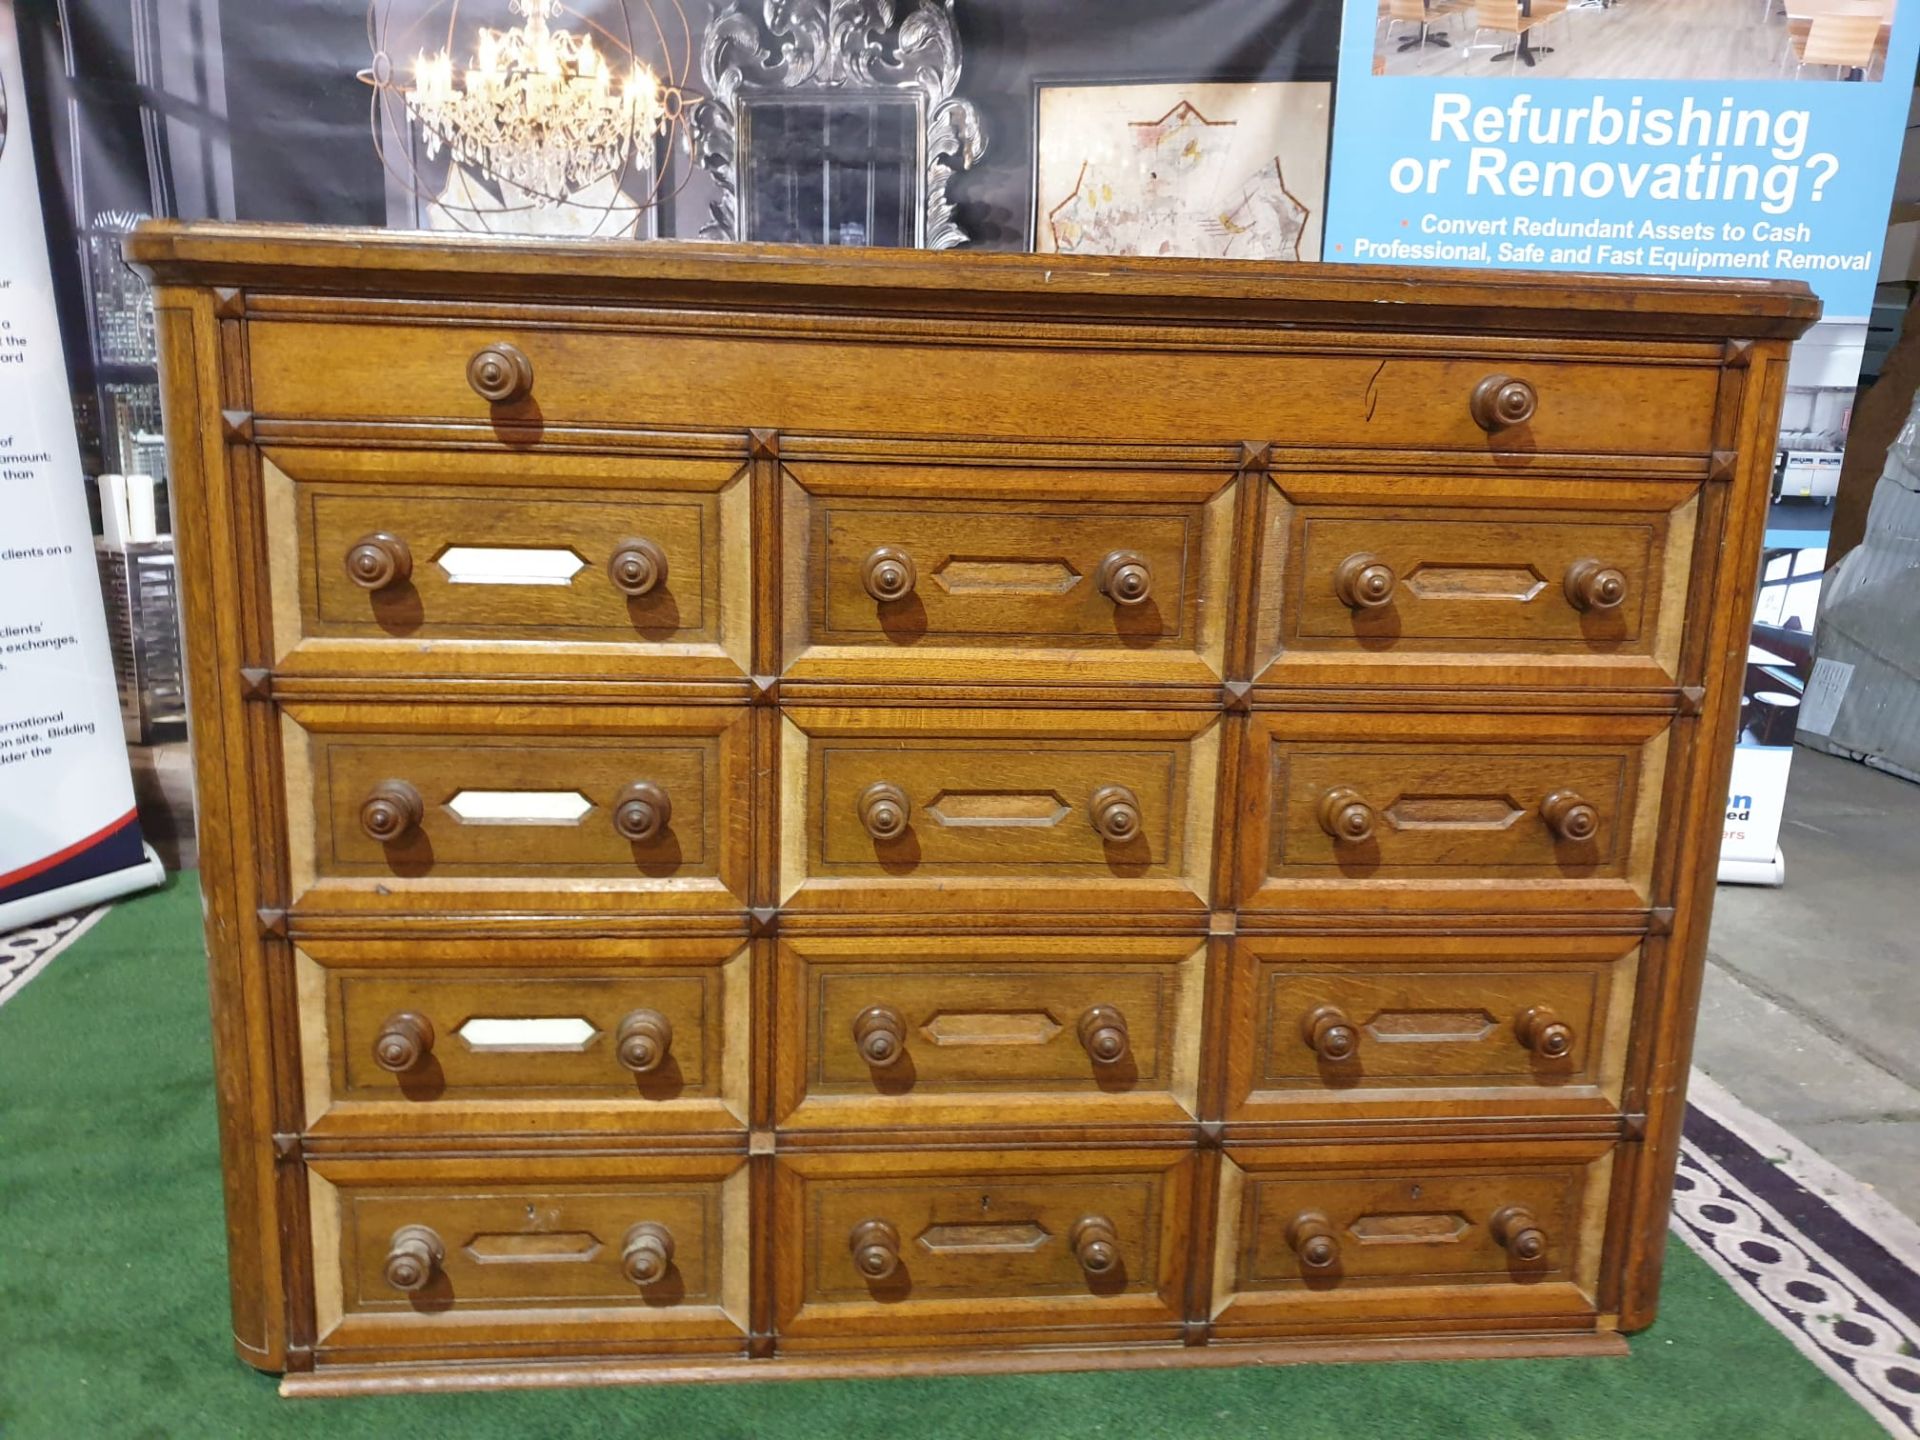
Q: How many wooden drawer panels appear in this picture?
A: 13